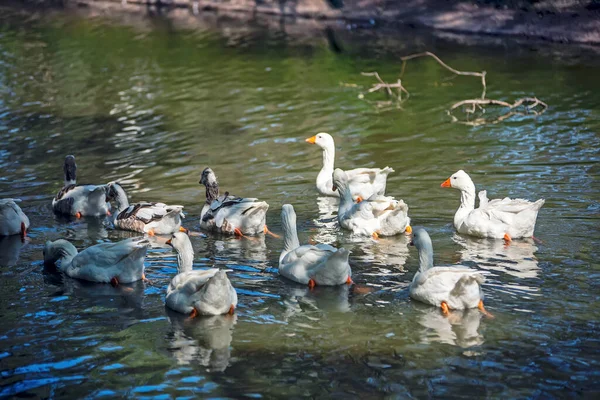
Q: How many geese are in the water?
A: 11